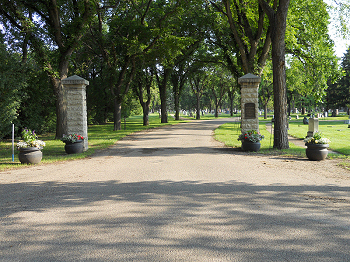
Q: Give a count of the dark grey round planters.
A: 4